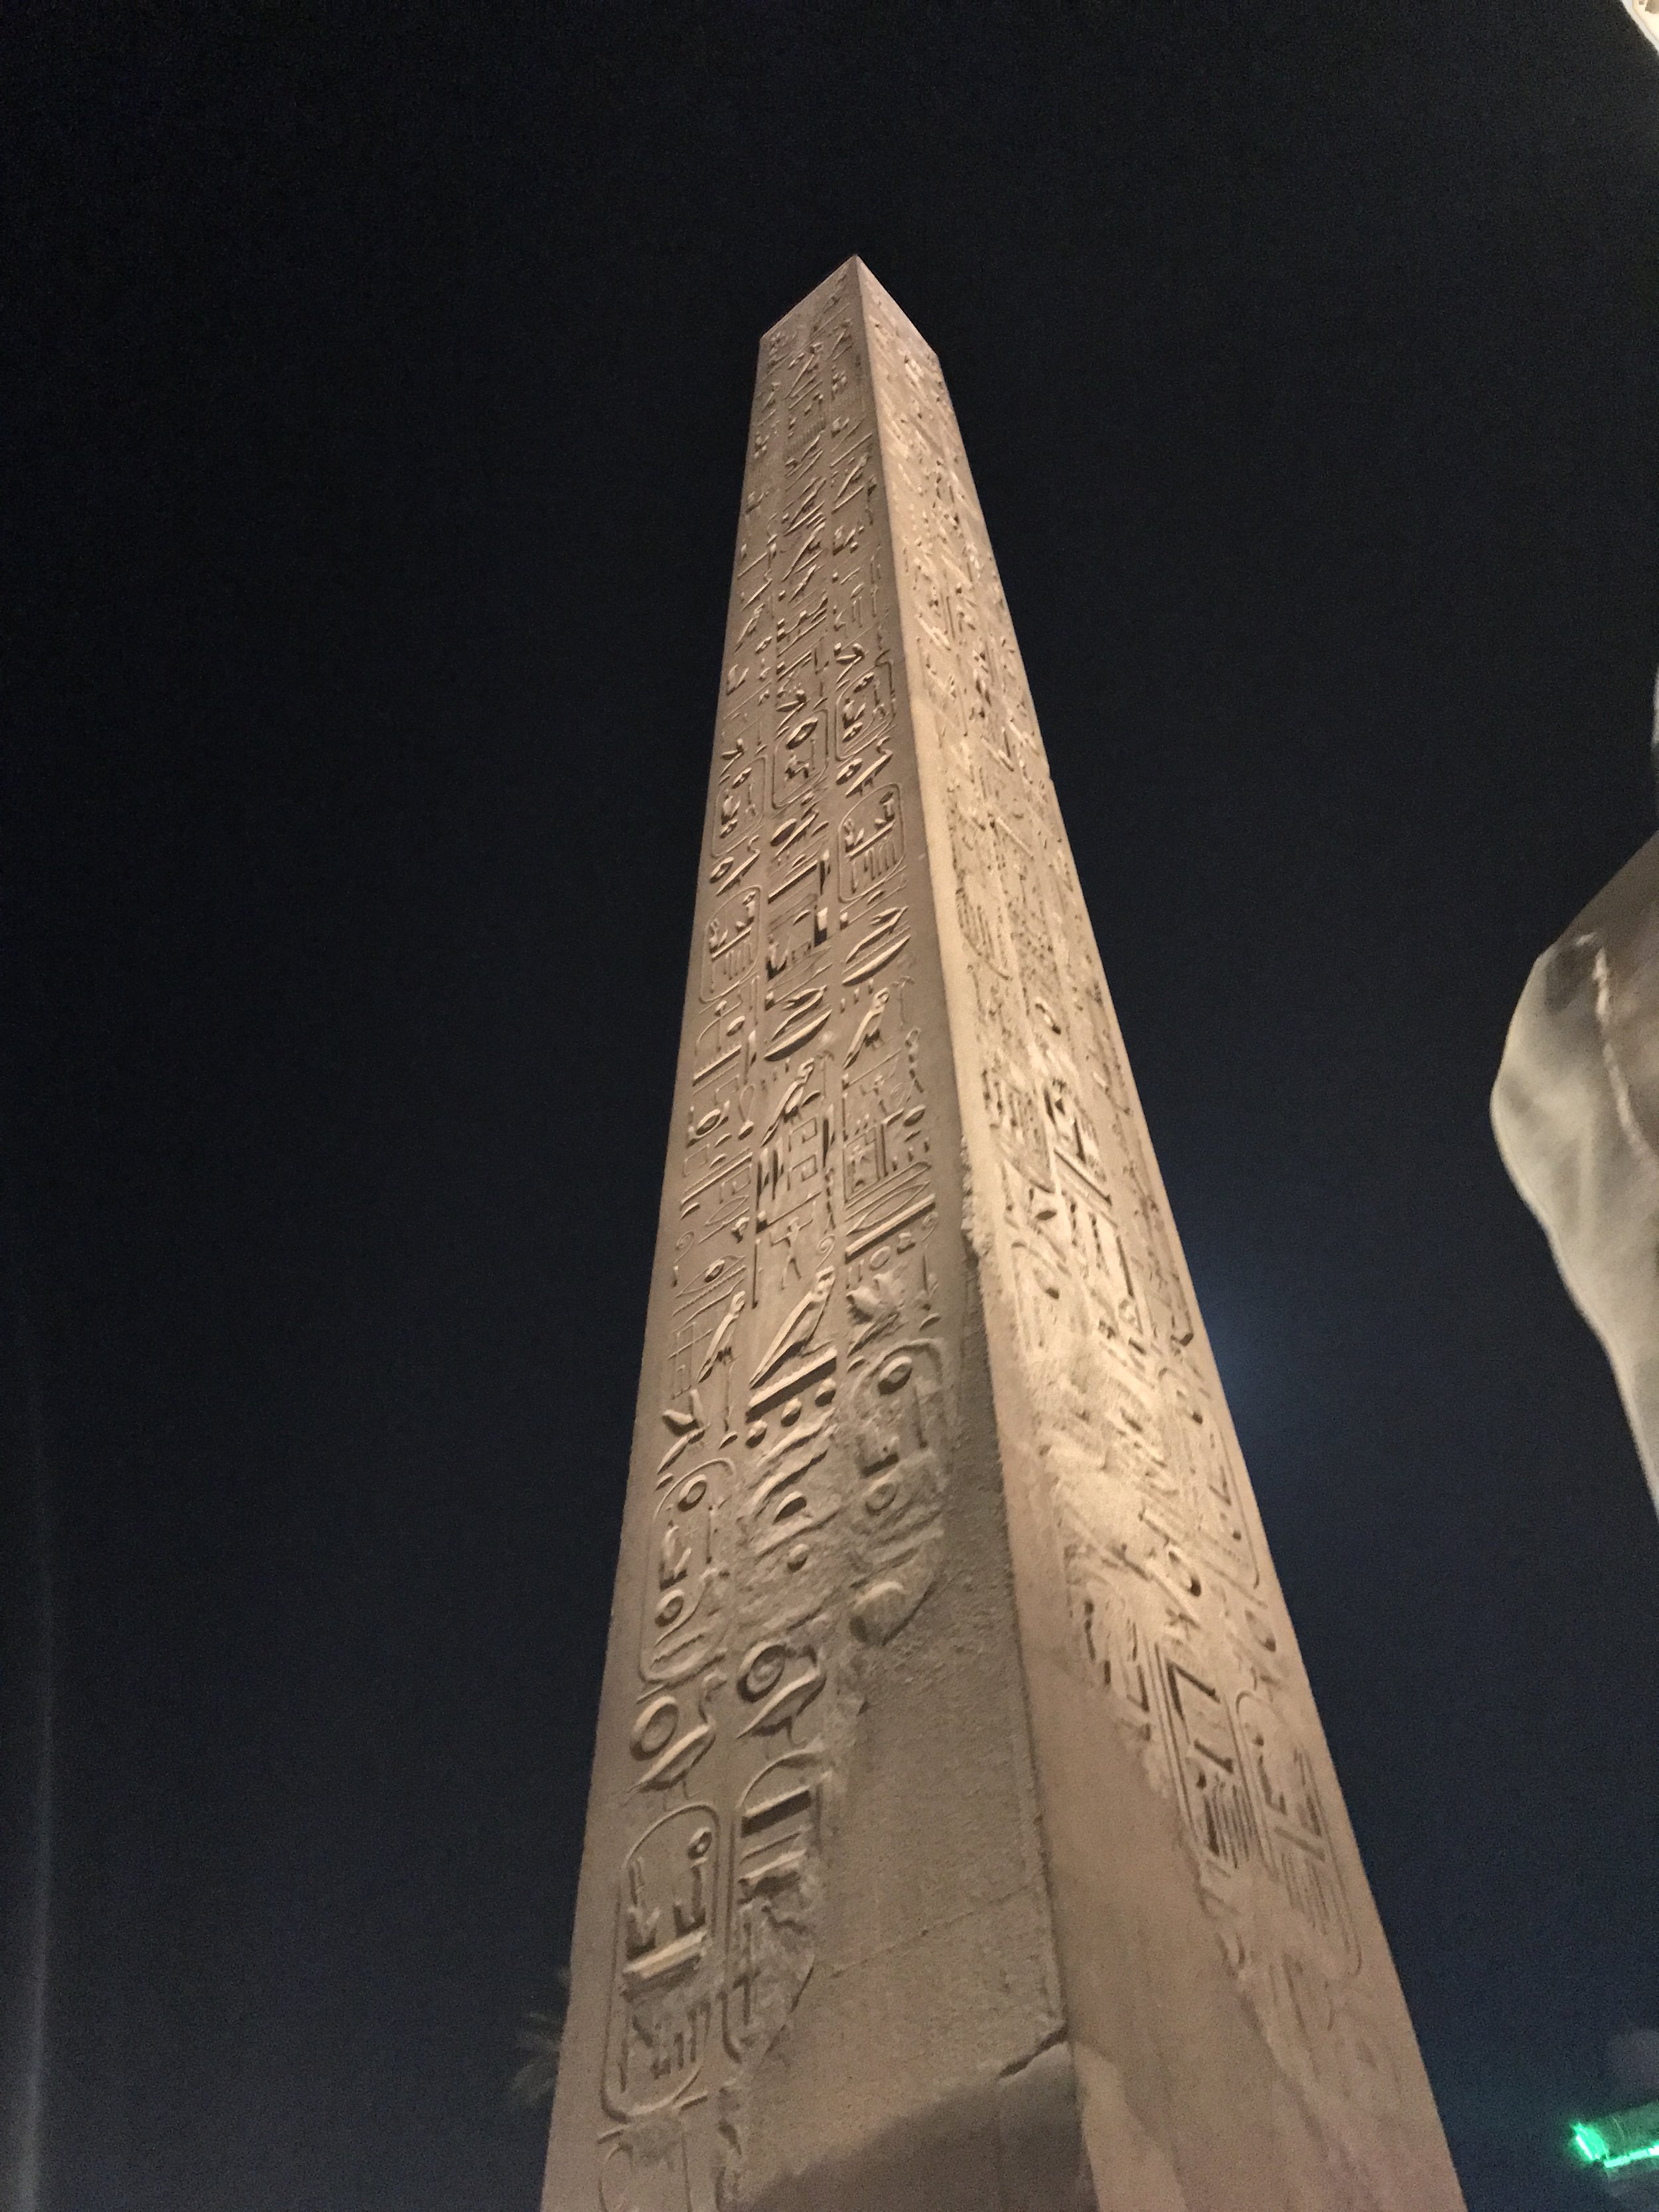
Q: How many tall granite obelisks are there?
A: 1